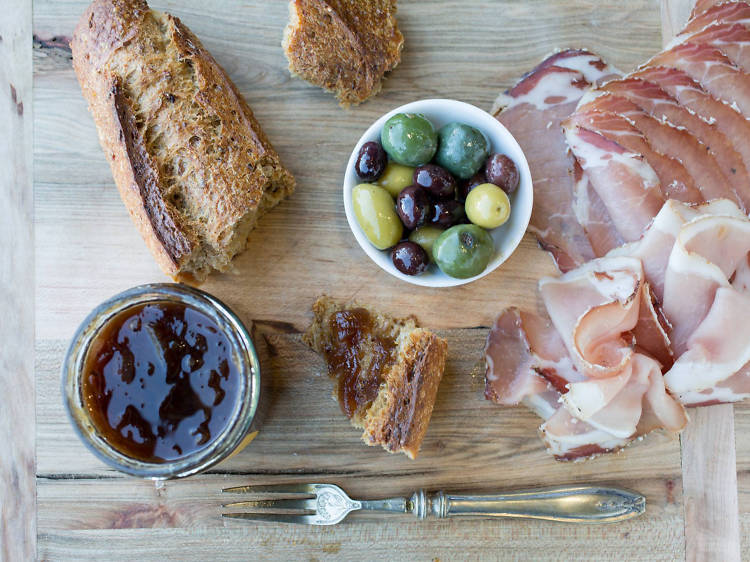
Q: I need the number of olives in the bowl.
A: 14